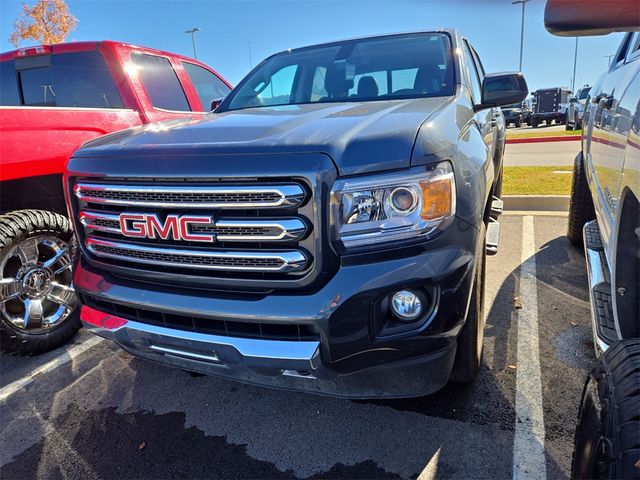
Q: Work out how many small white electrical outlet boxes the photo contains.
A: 0